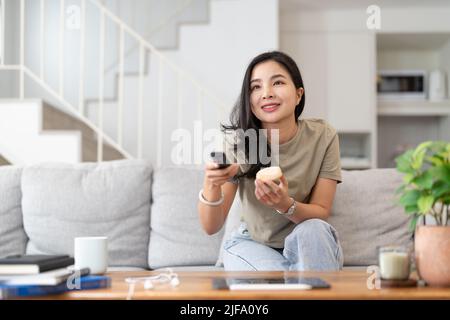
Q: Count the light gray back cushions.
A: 4